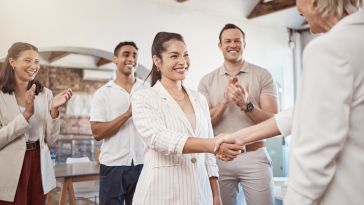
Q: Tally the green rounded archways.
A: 0